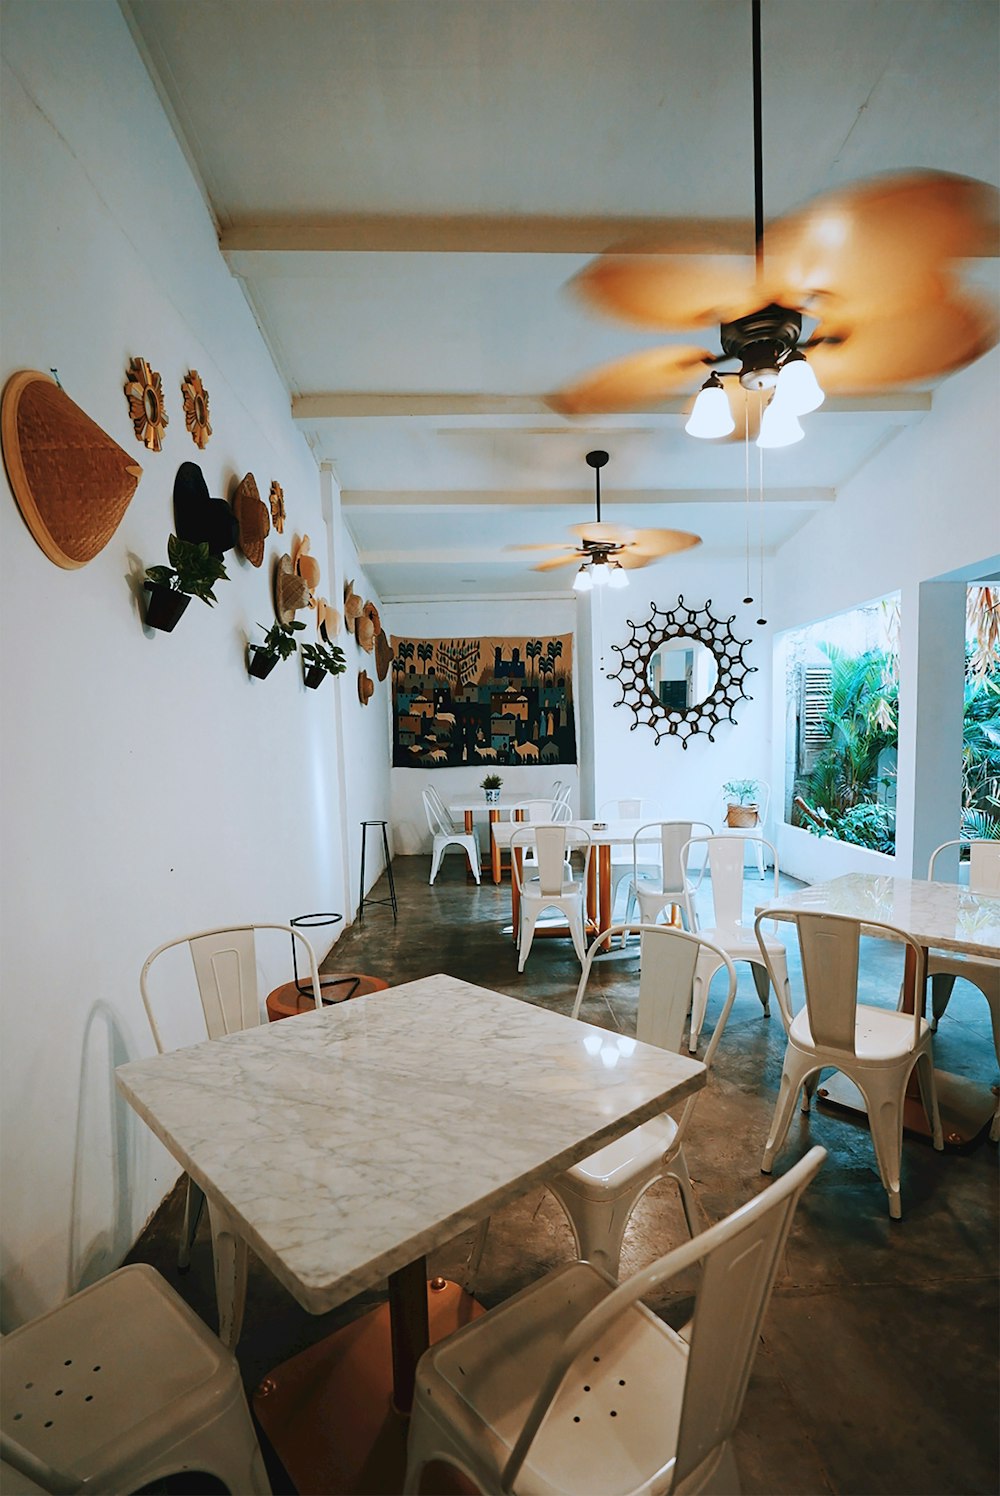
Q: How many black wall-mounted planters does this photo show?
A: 3